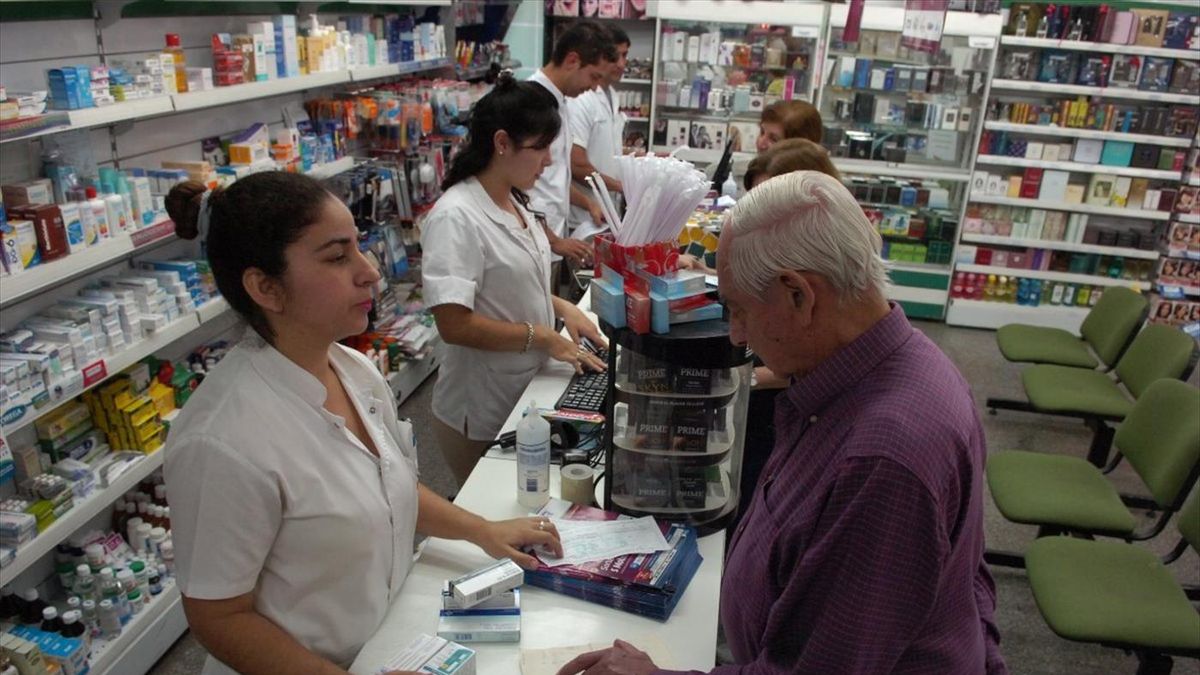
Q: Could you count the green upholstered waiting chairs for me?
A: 4